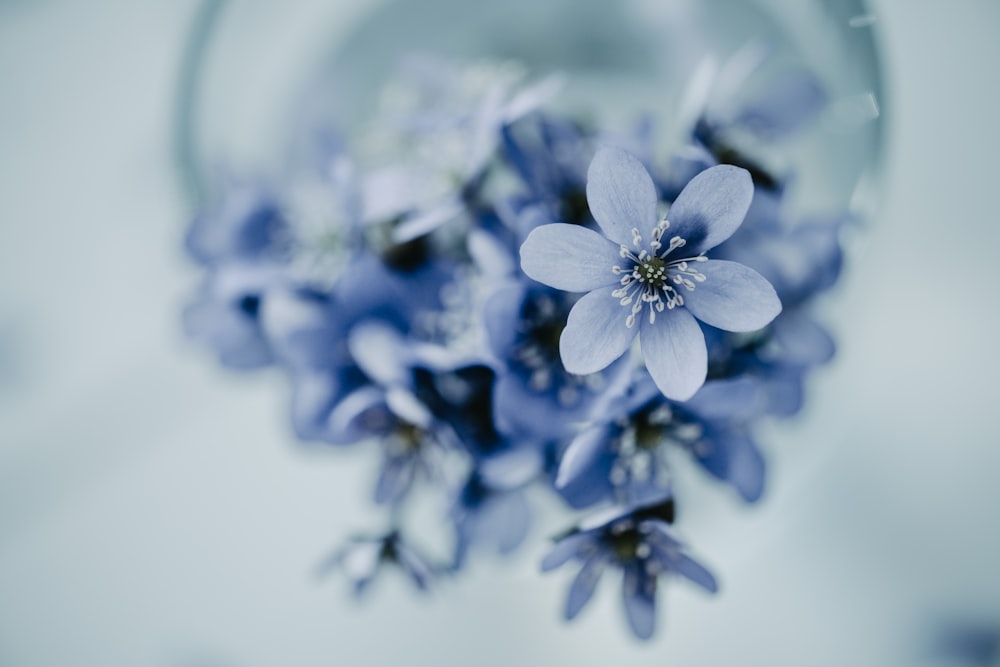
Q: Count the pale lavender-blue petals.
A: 6